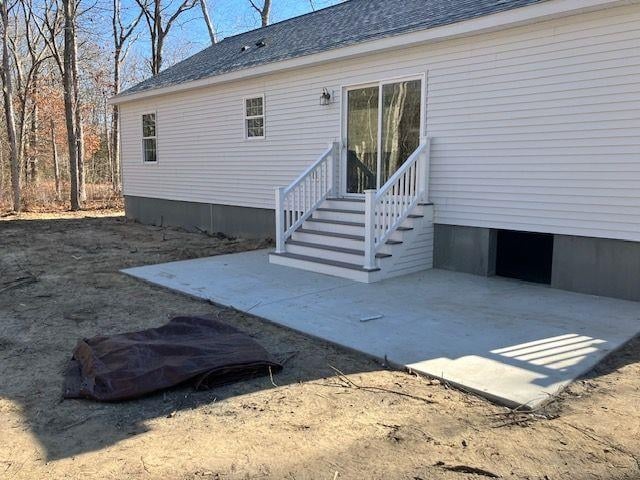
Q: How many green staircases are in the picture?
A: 0